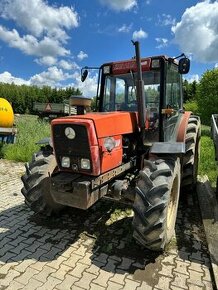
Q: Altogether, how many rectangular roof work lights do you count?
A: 2